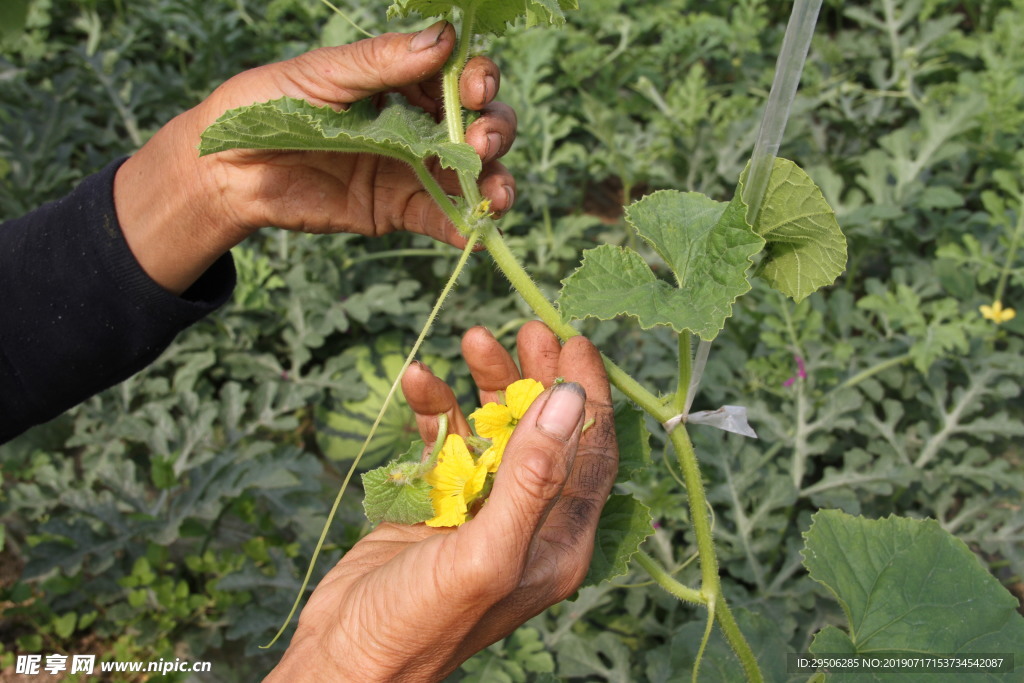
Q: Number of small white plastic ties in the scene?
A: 1